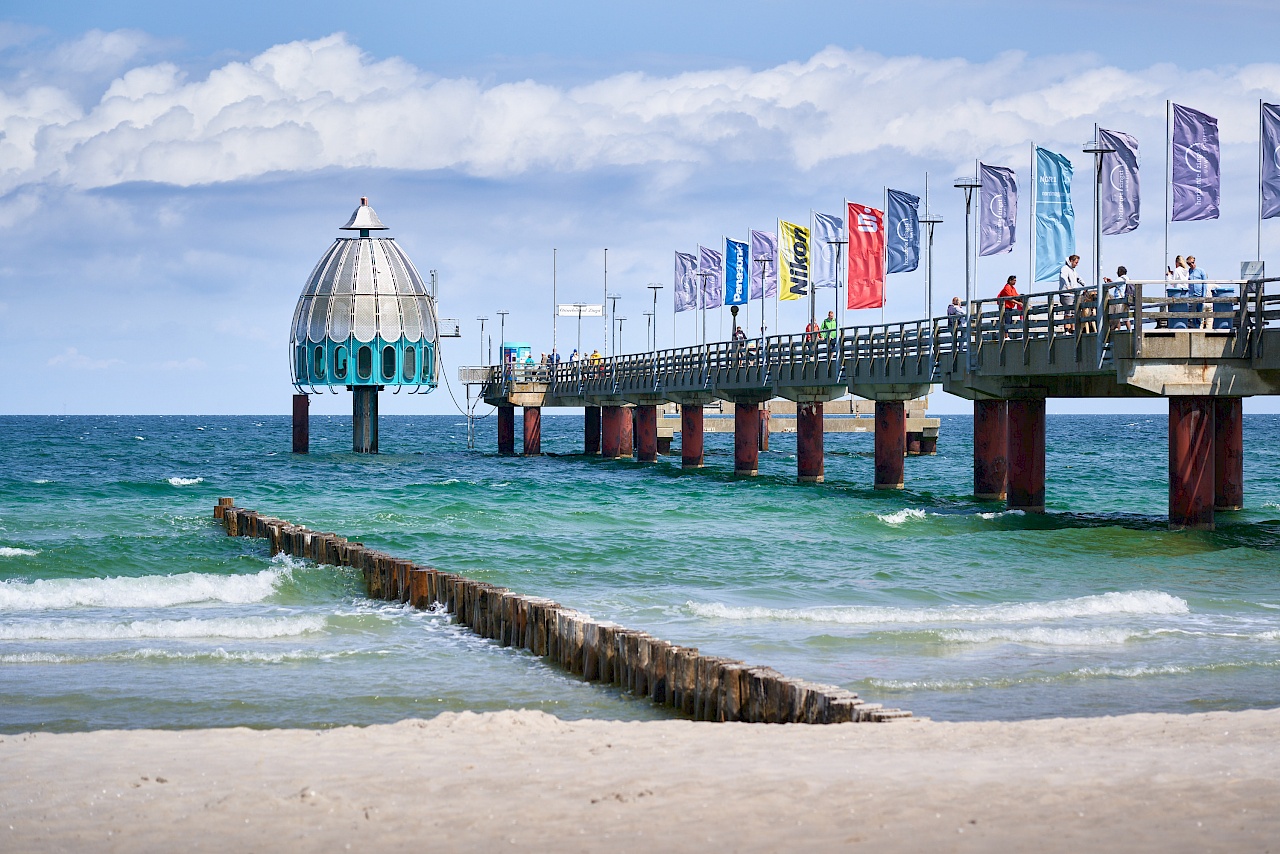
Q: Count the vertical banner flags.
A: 13